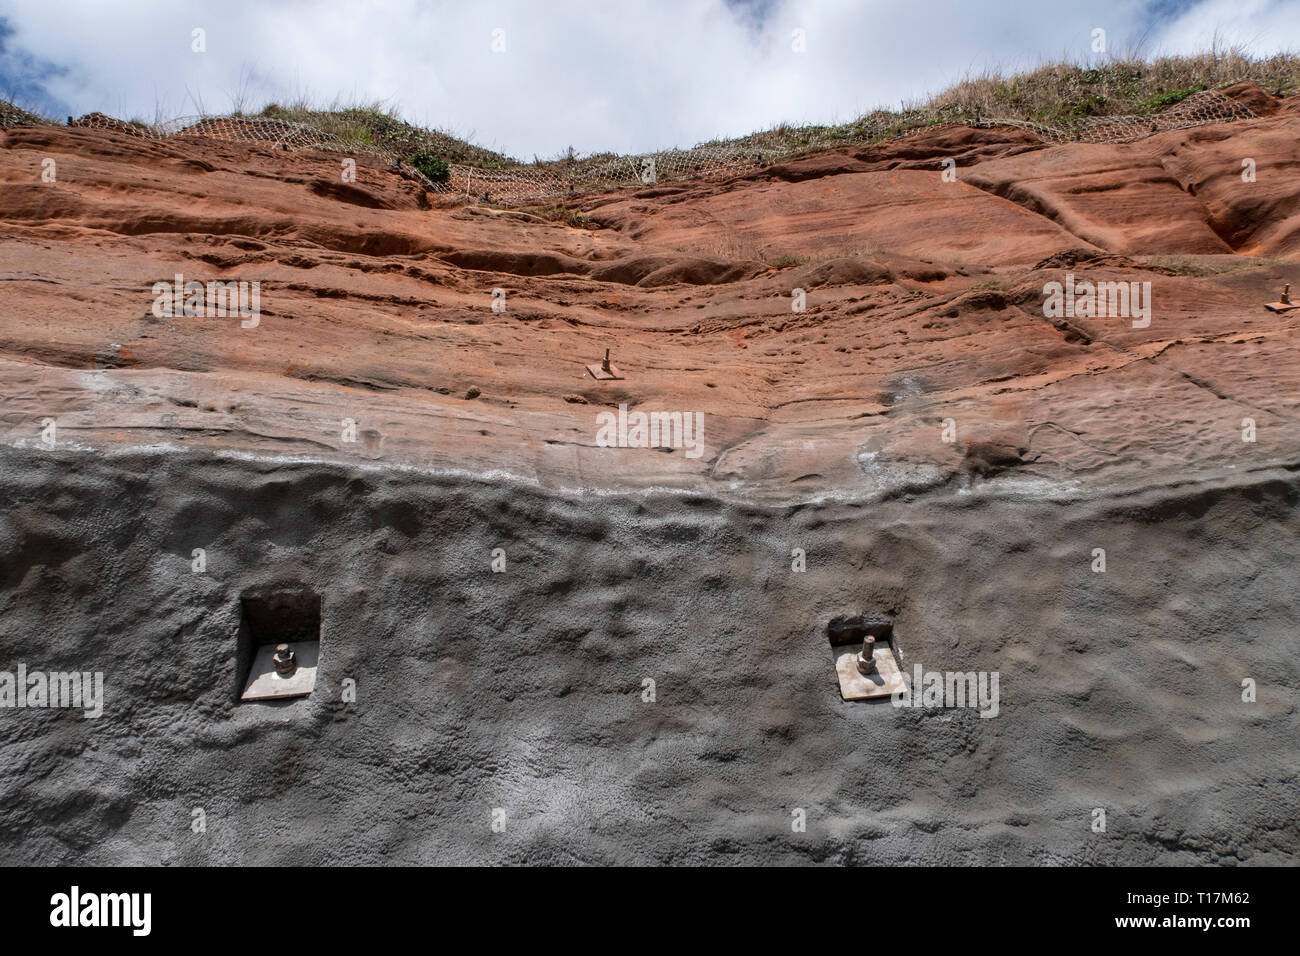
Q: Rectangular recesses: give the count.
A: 2